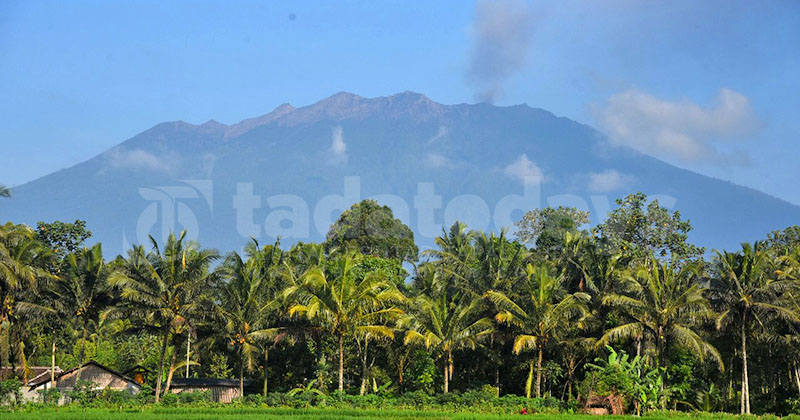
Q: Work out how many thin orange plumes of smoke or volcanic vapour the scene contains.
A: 0